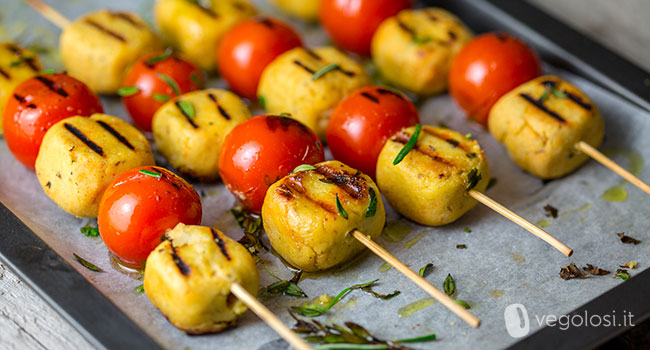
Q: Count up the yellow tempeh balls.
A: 12